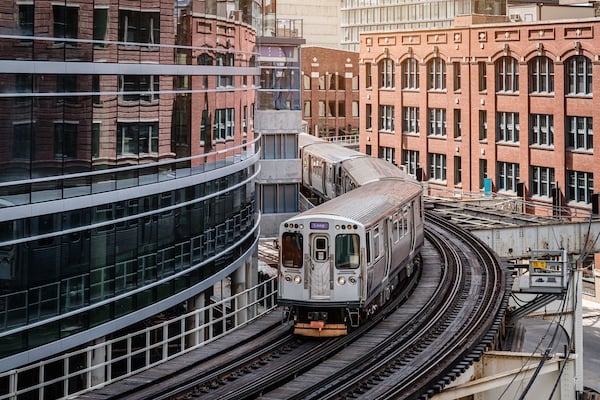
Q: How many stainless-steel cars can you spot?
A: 4